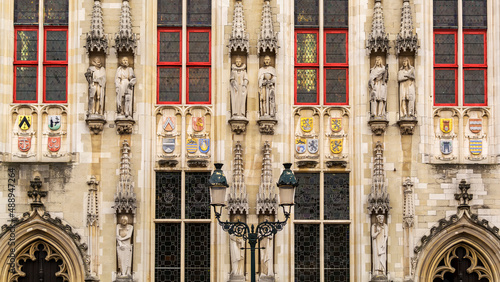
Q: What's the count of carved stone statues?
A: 10